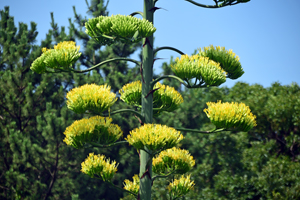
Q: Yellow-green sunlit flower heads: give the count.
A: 13